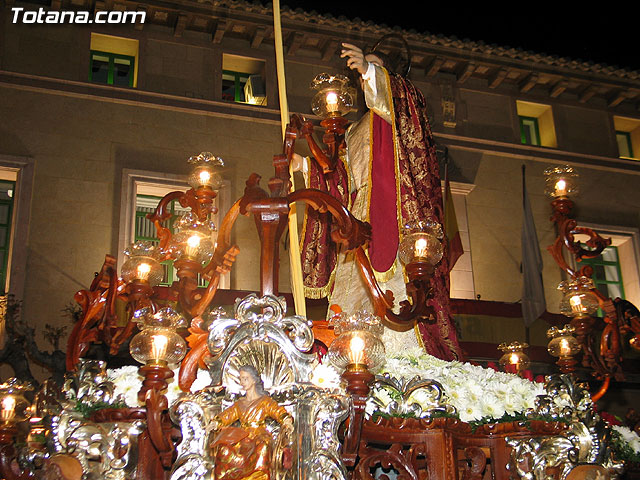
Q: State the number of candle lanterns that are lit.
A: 12